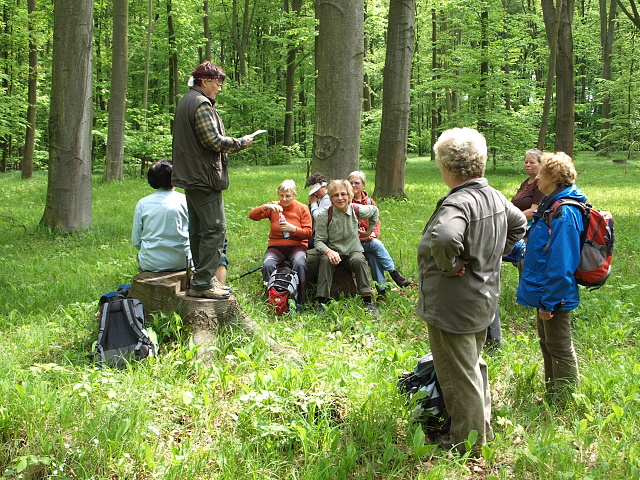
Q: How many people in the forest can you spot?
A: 9